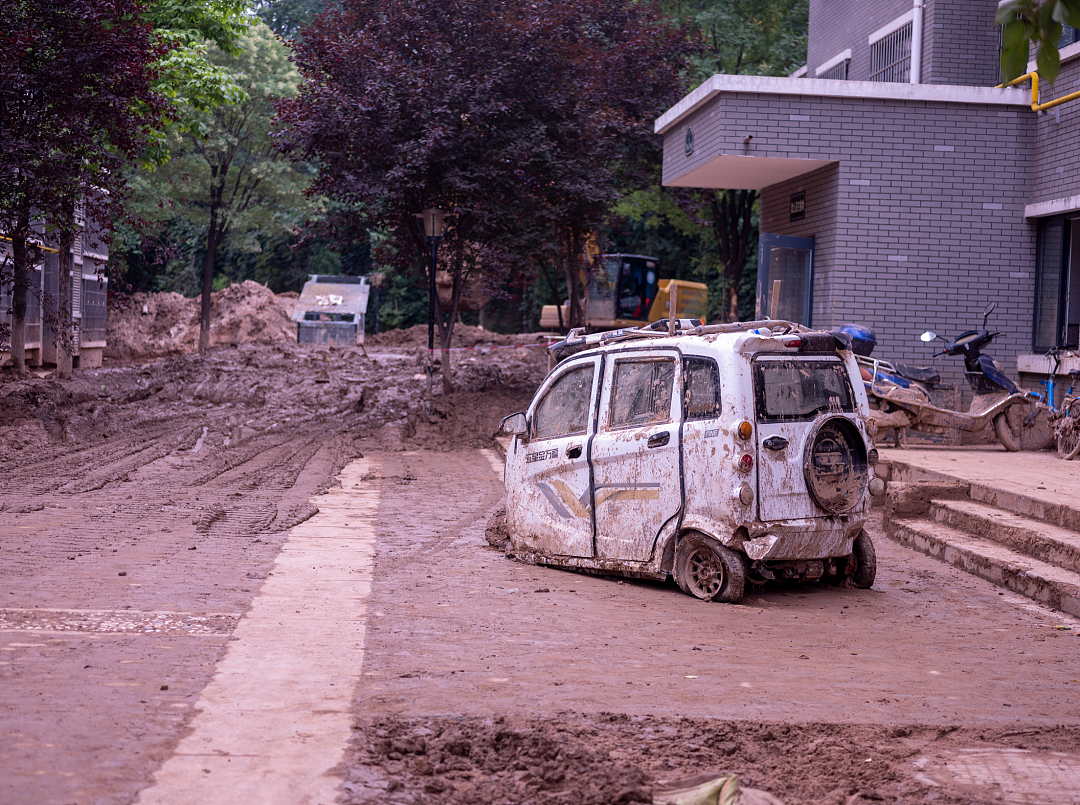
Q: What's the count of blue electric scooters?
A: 1